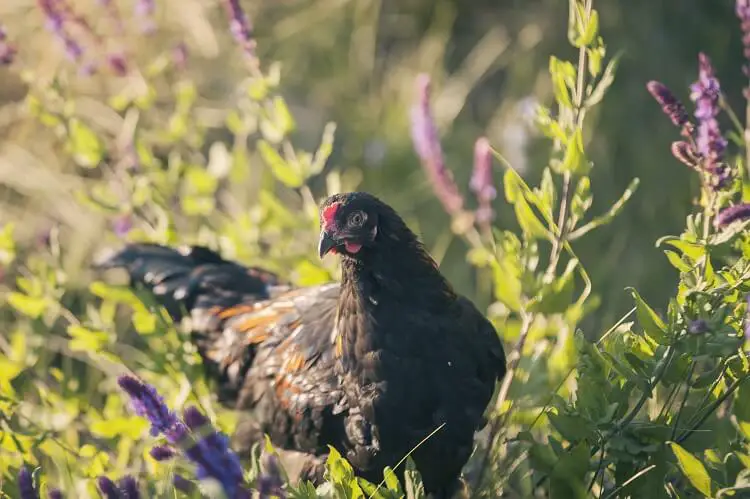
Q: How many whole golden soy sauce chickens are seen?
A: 0